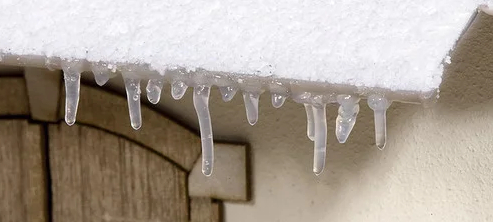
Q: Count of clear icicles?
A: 13